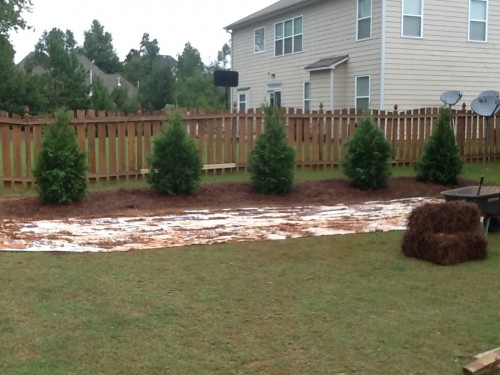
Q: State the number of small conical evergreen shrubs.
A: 5